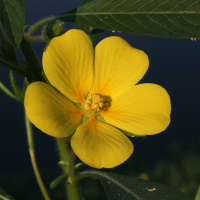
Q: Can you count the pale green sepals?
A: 3